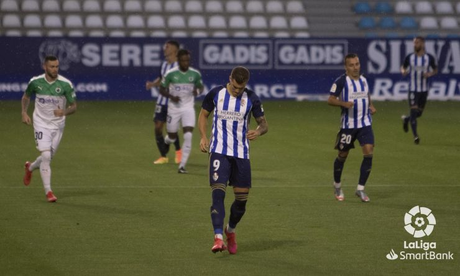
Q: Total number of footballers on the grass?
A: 6